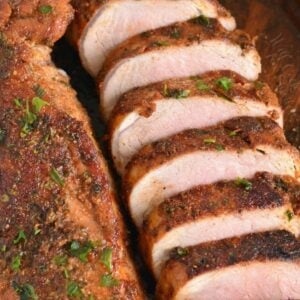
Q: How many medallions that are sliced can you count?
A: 6